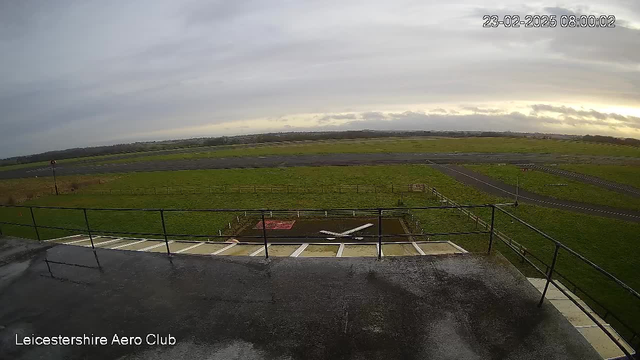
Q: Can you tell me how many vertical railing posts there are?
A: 7